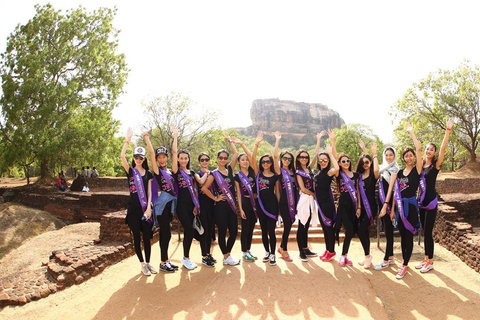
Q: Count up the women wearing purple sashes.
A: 15